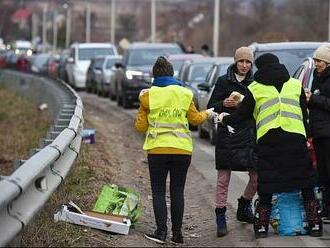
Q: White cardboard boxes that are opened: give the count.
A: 1